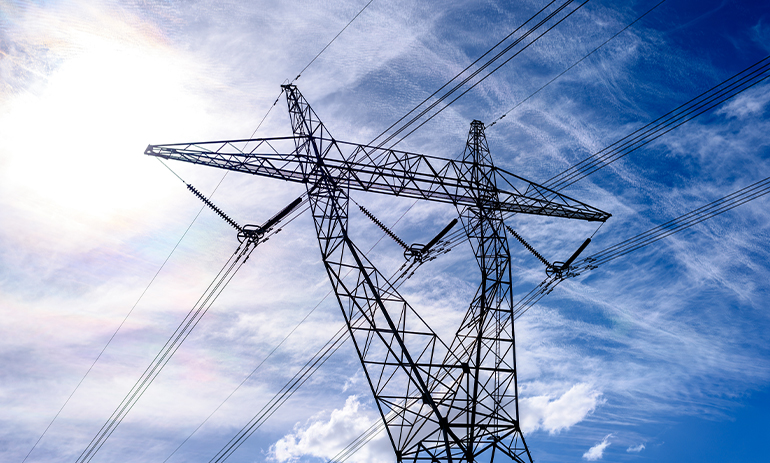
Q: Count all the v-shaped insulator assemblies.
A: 3